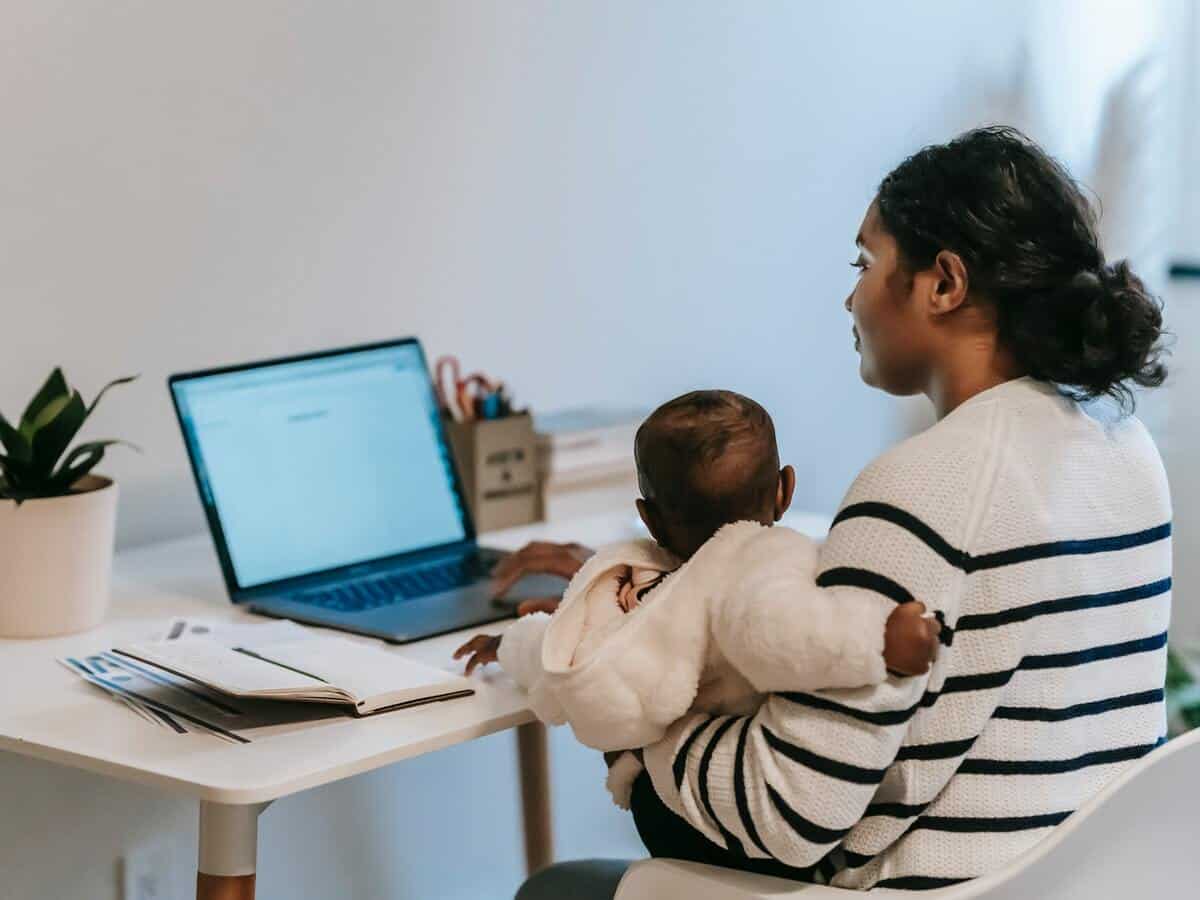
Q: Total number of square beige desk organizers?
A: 1